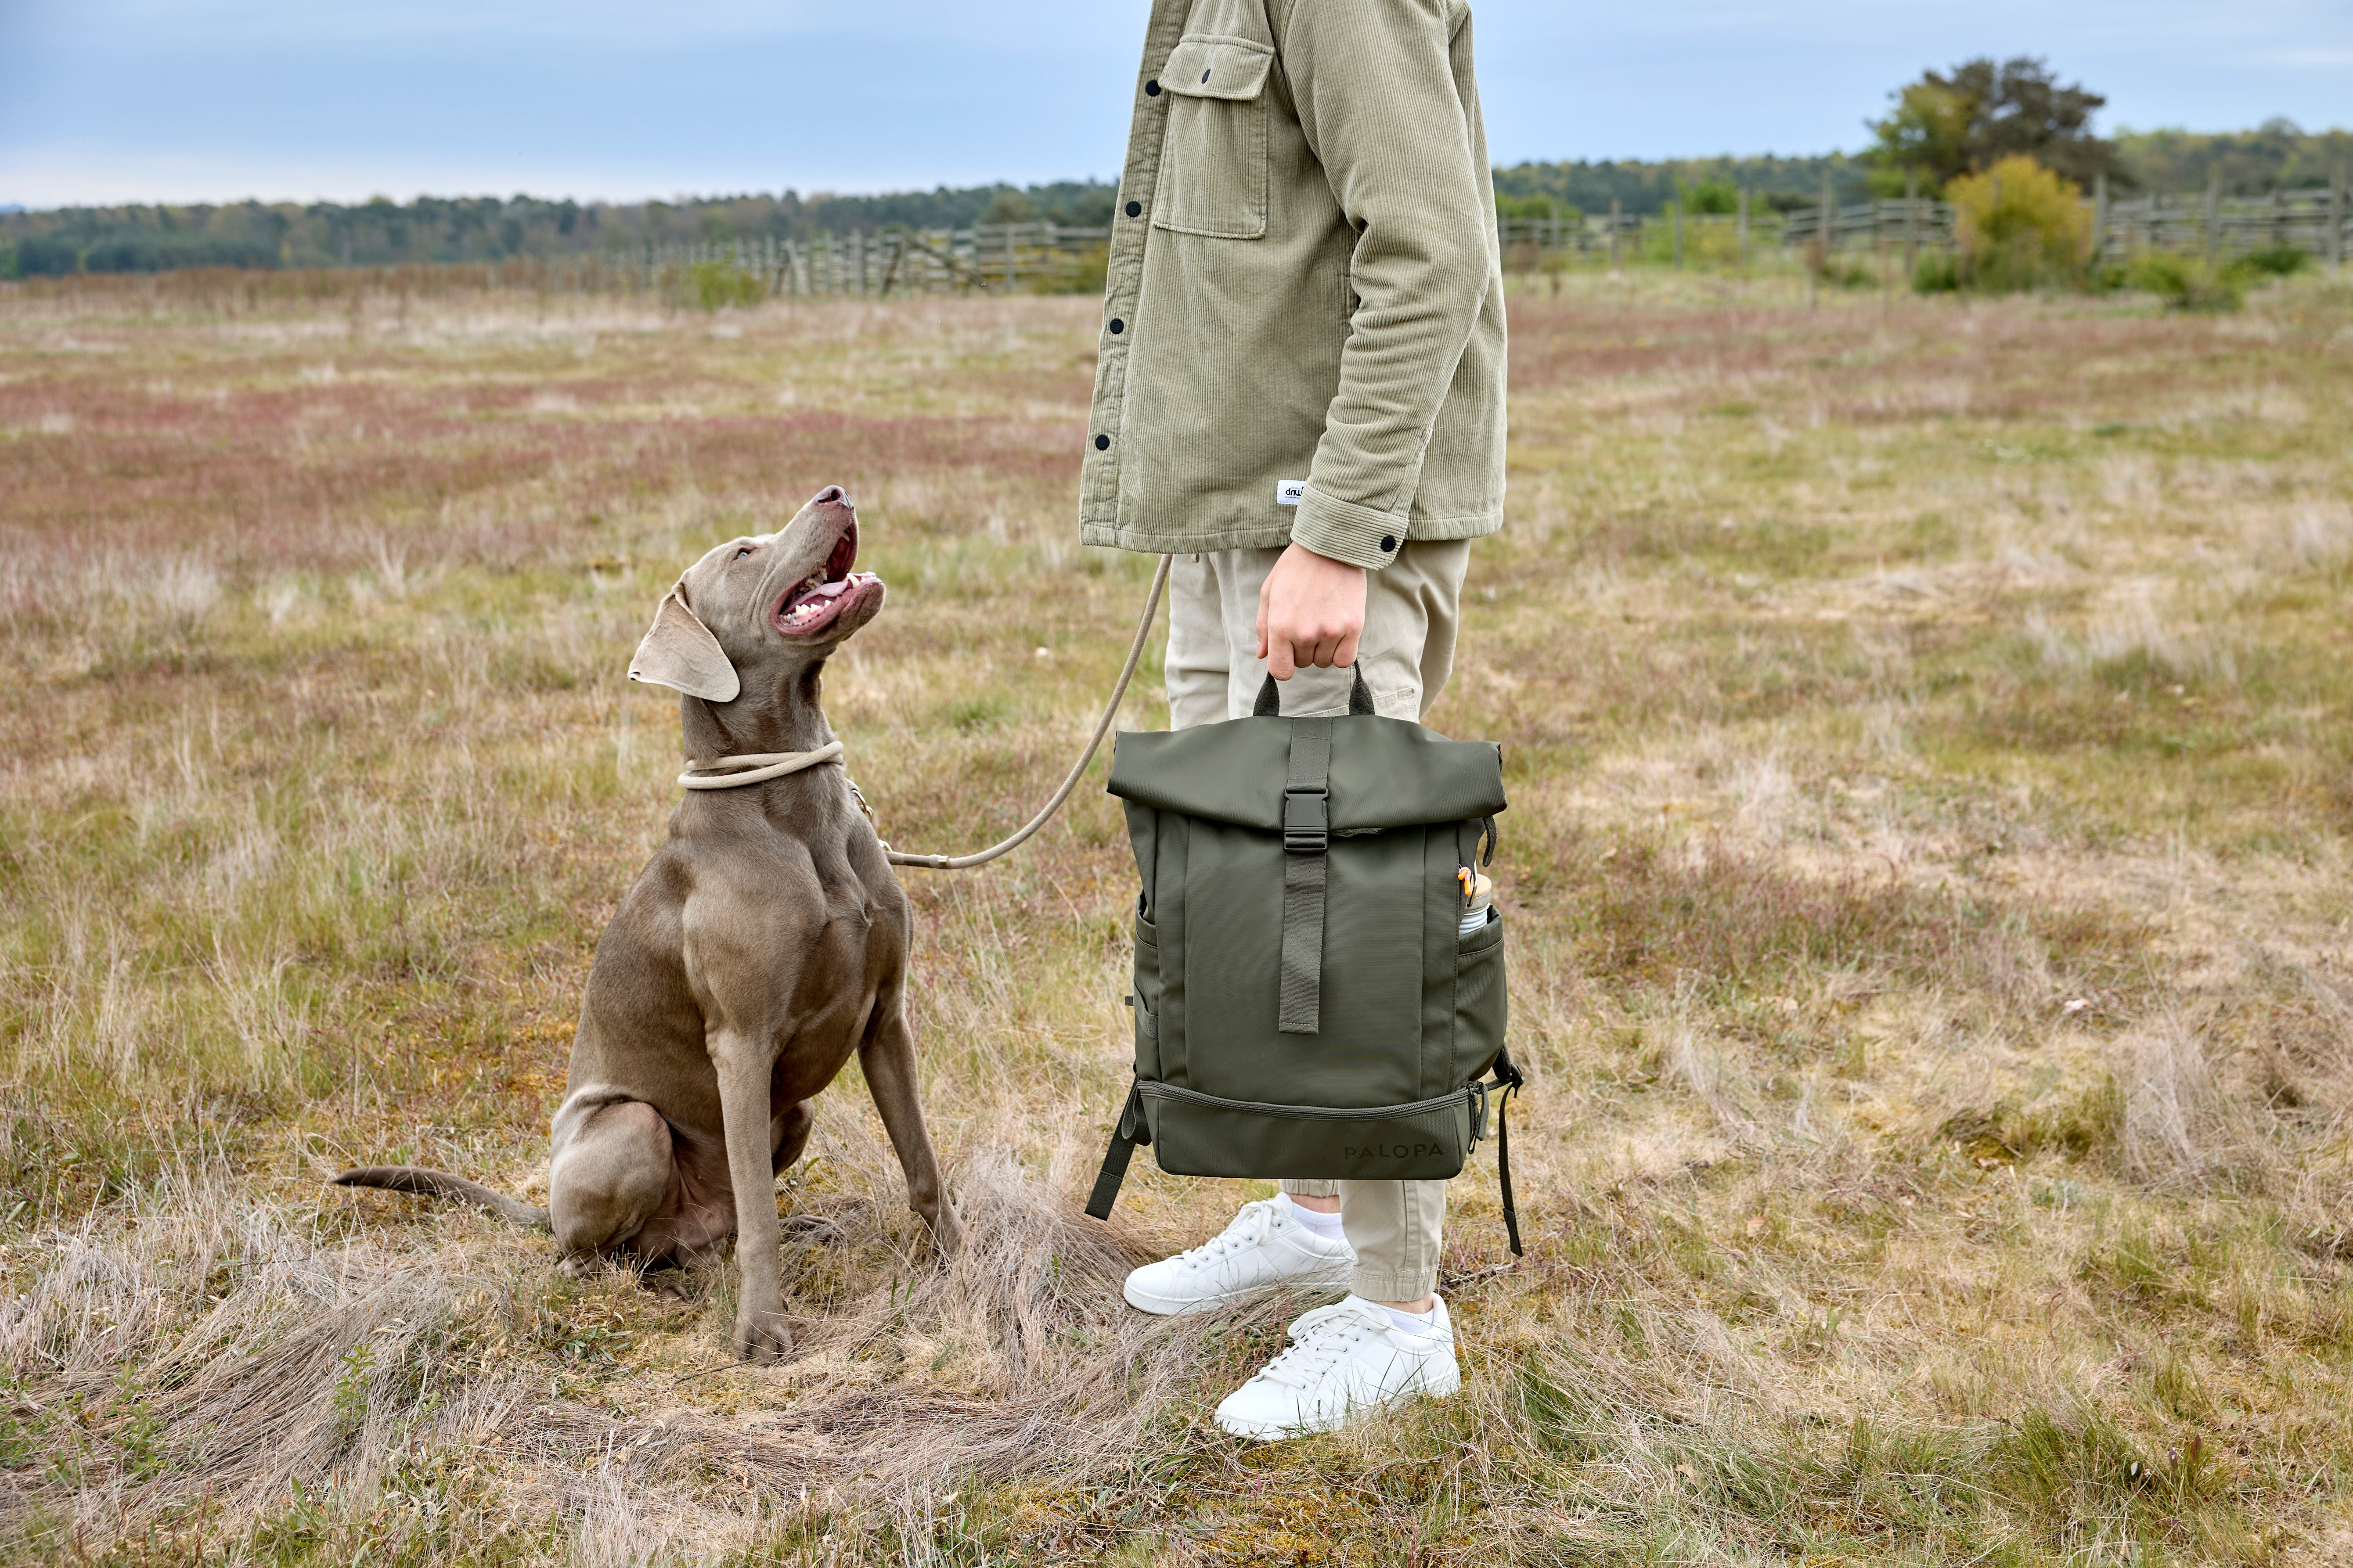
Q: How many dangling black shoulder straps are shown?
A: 2